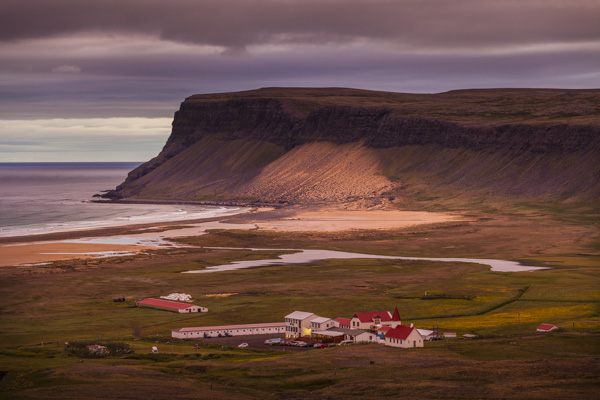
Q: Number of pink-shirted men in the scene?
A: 0